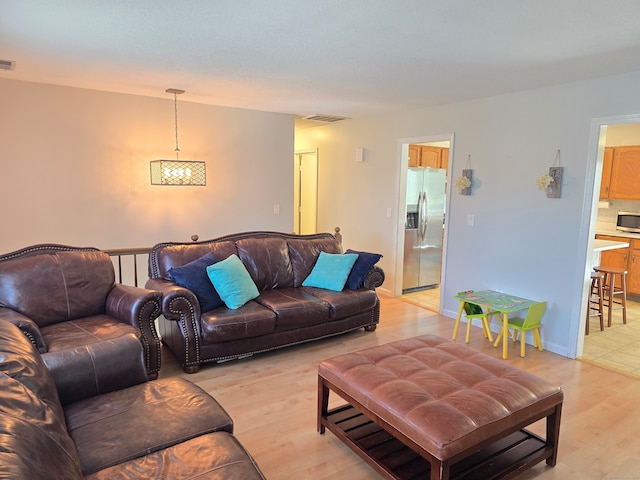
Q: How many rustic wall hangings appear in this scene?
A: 2